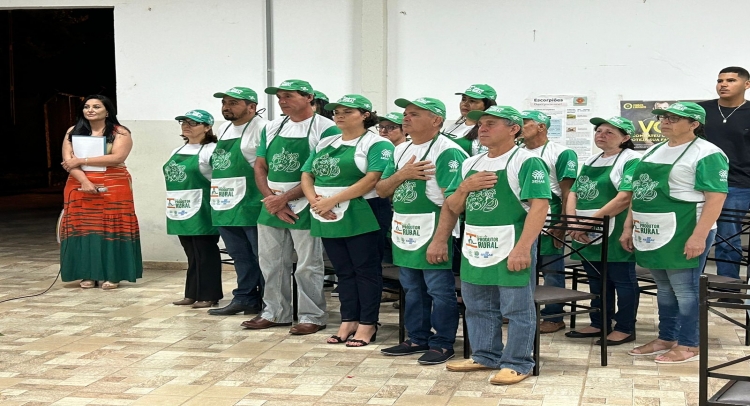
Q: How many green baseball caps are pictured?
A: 12